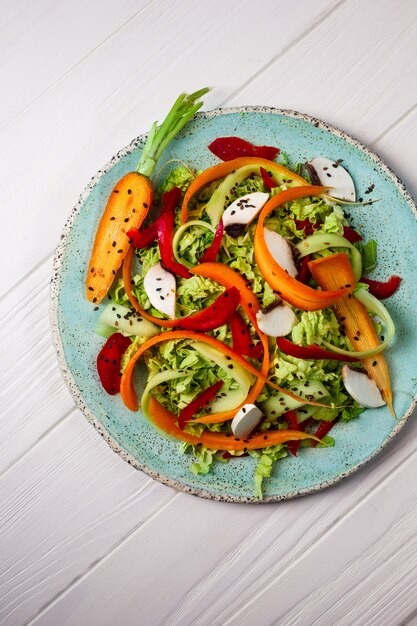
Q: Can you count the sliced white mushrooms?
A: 7